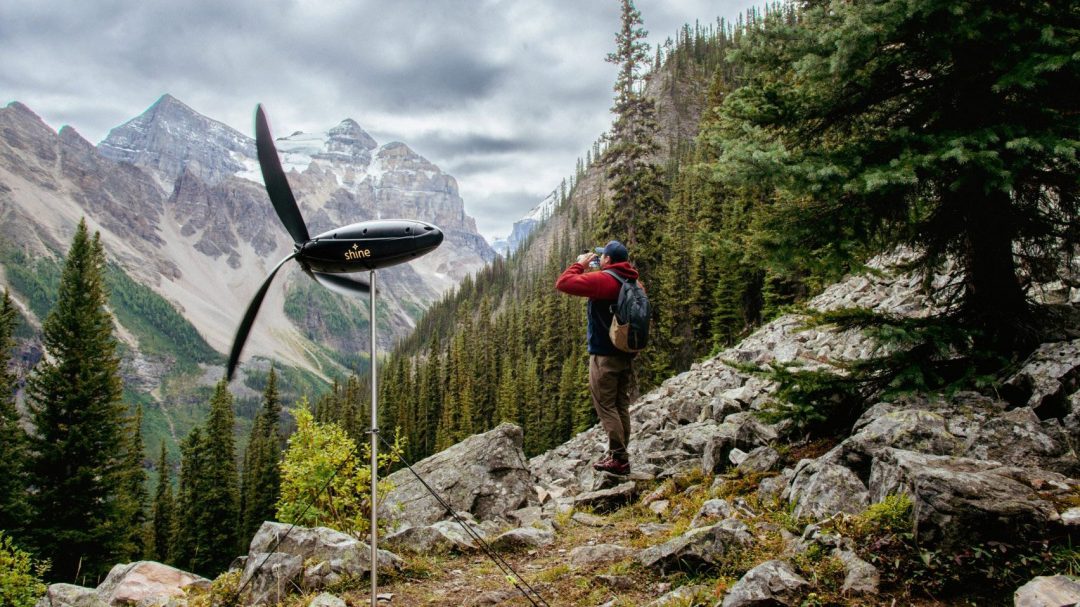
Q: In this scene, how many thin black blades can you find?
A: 3